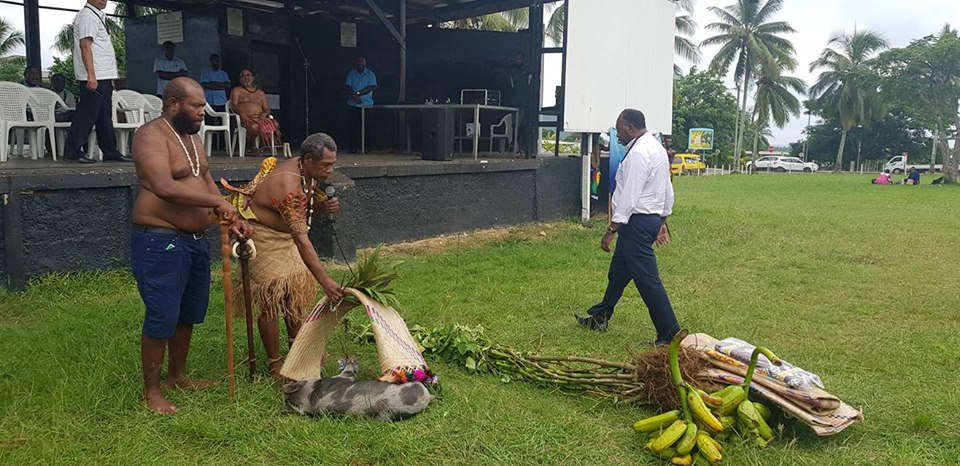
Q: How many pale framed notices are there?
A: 3